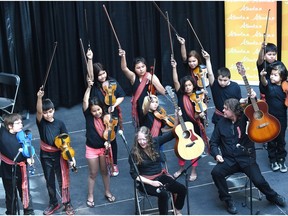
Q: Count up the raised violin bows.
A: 10